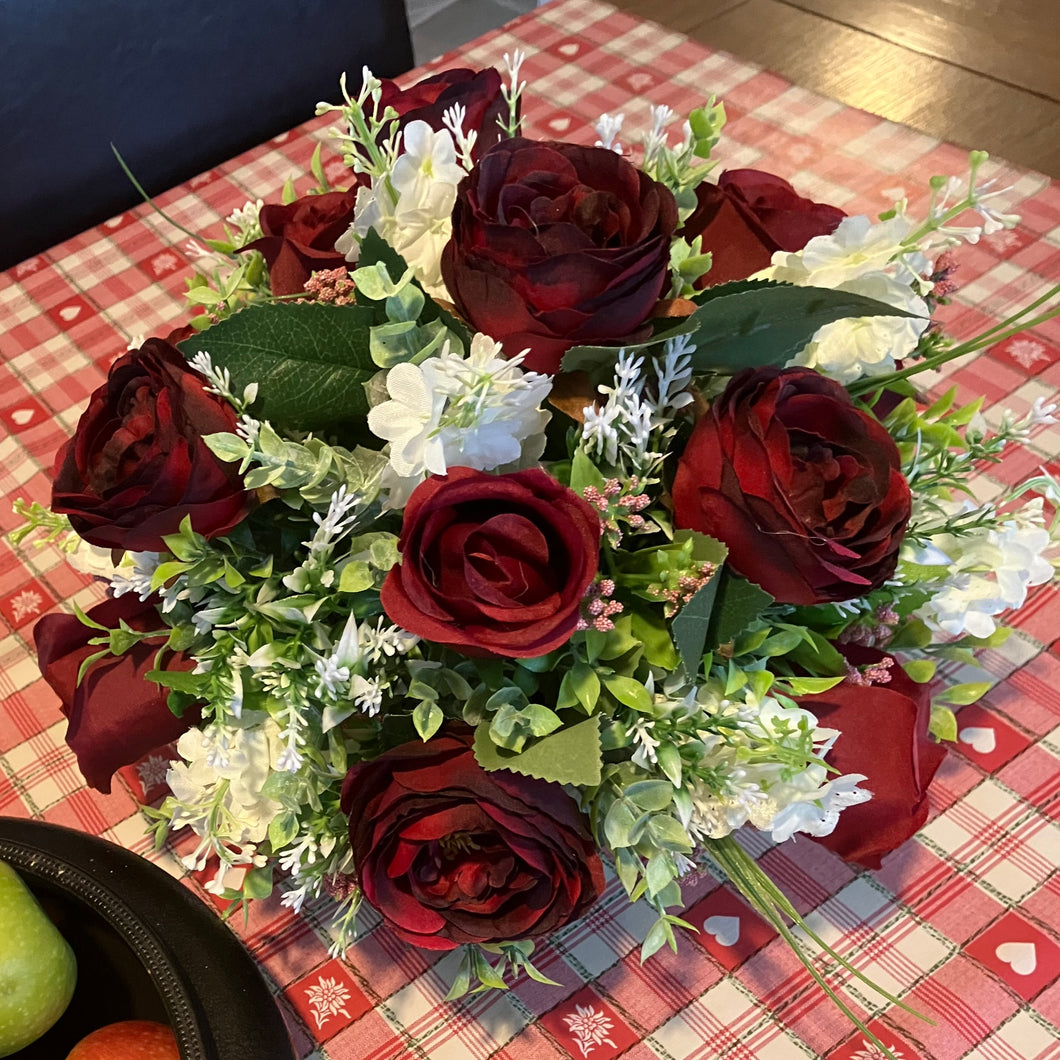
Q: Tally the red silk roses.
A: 10